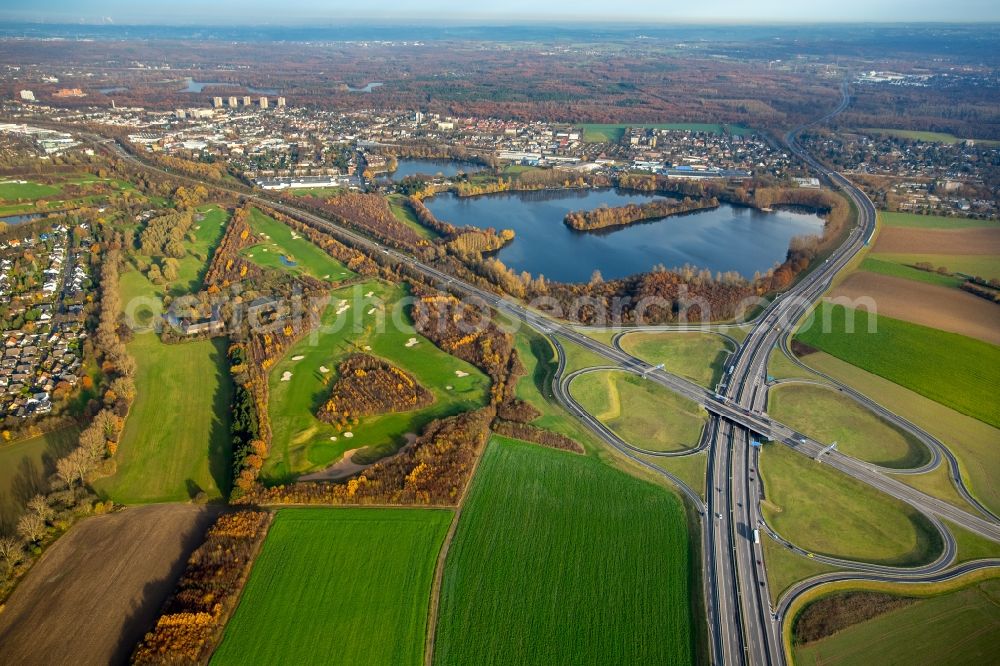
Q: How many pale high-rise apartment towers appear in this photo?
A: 5